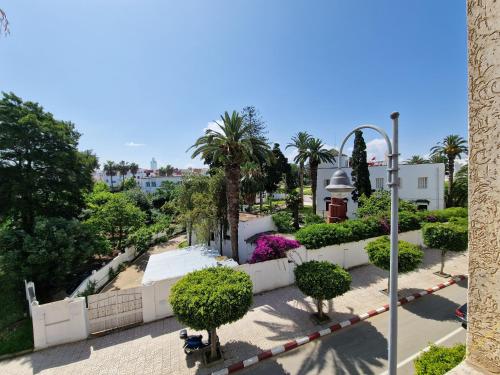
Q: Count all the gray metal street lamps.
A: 1